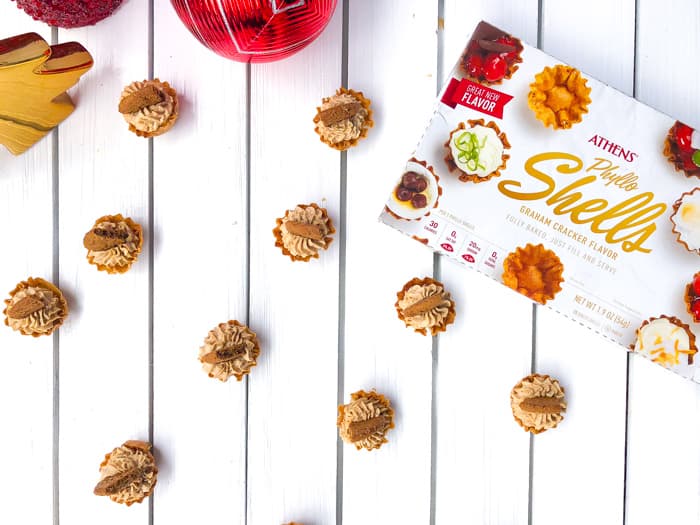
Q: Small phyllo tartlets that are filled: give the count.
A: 10